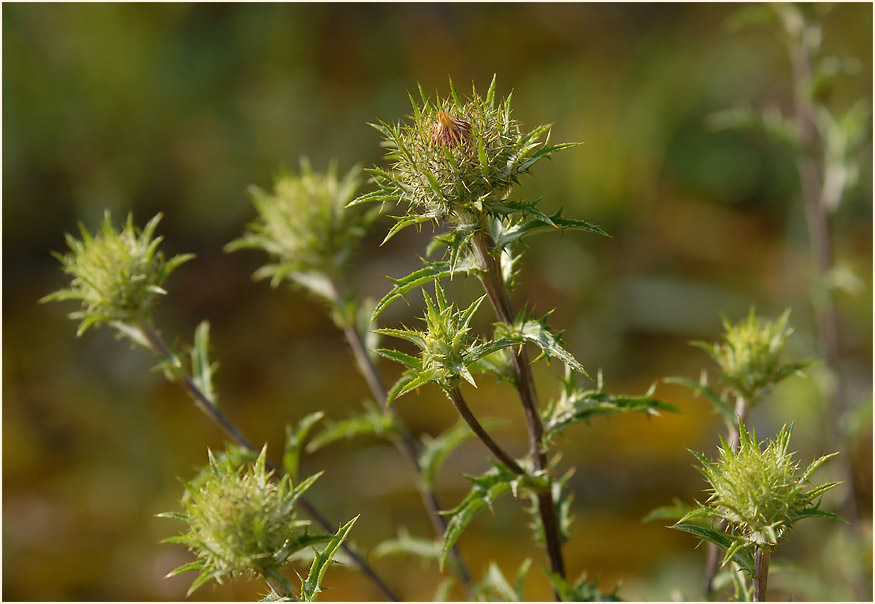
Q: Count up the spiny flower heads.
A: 7